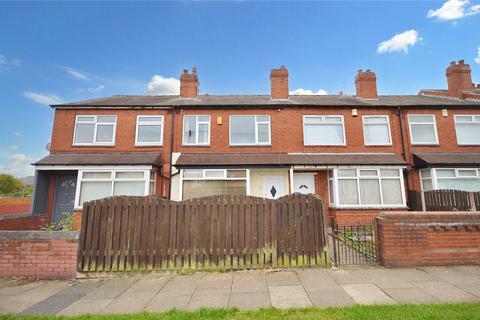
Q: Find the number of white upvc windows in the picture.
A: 12